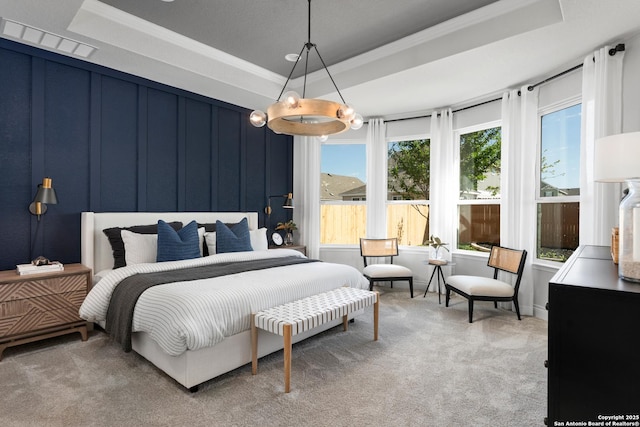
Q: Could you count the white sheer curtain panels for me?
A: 5